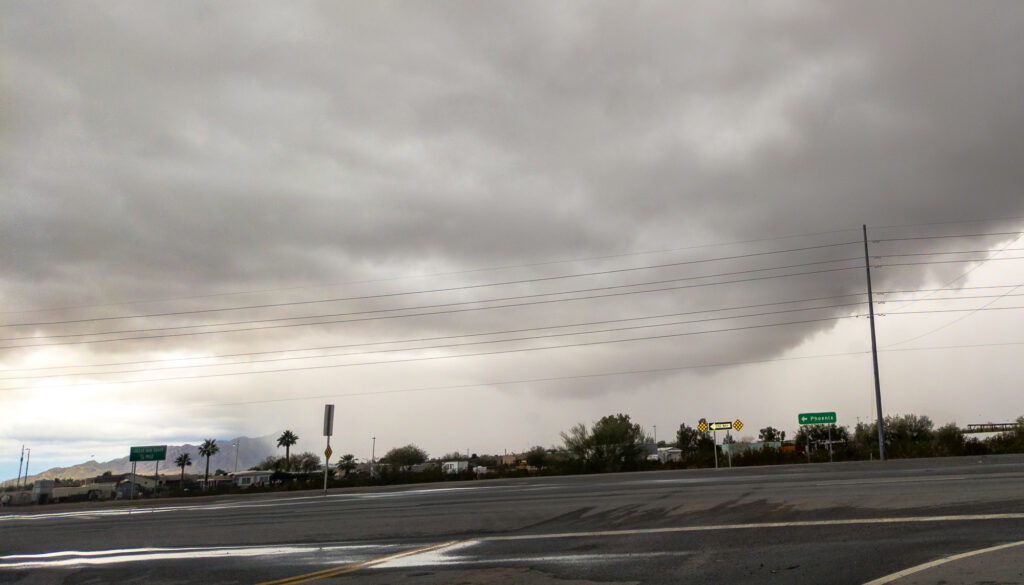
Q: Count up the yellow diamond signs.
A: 3